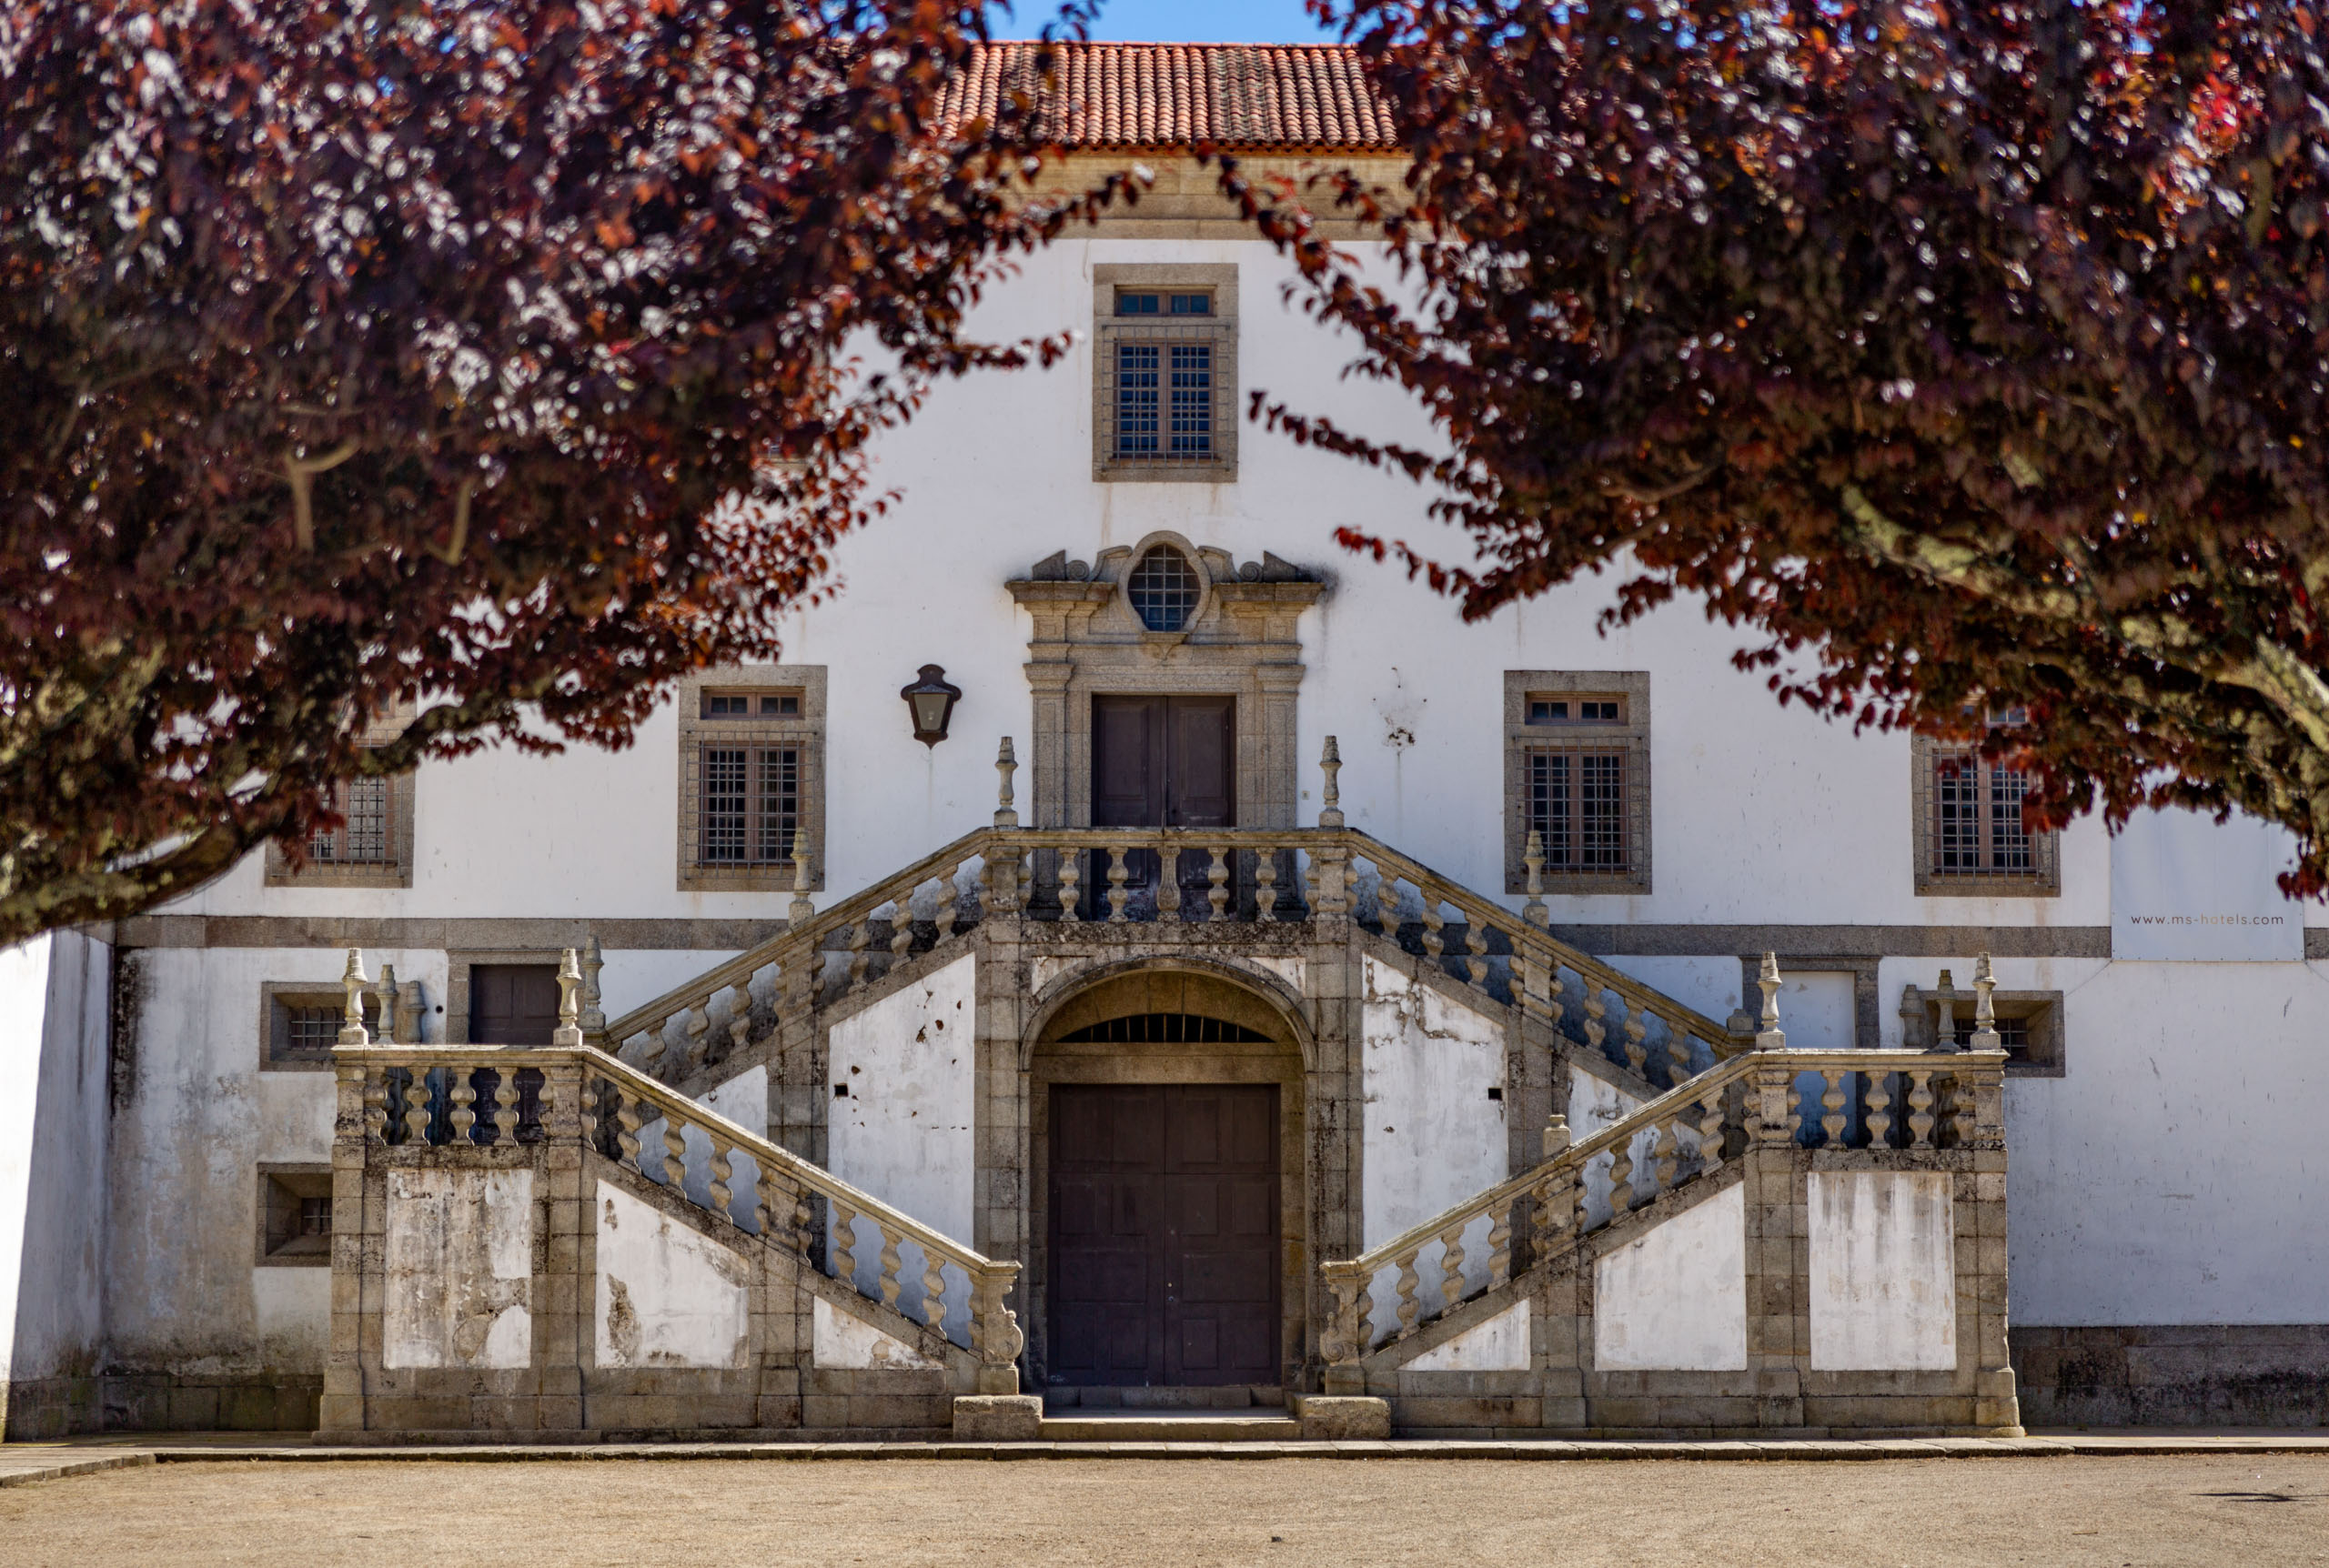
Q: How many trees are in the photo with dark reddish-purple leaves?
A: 2